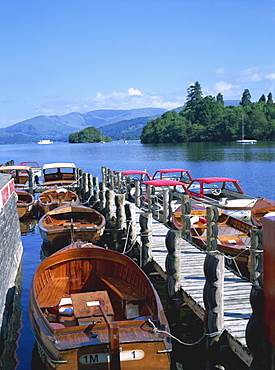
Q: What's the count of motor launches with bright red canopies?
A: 4